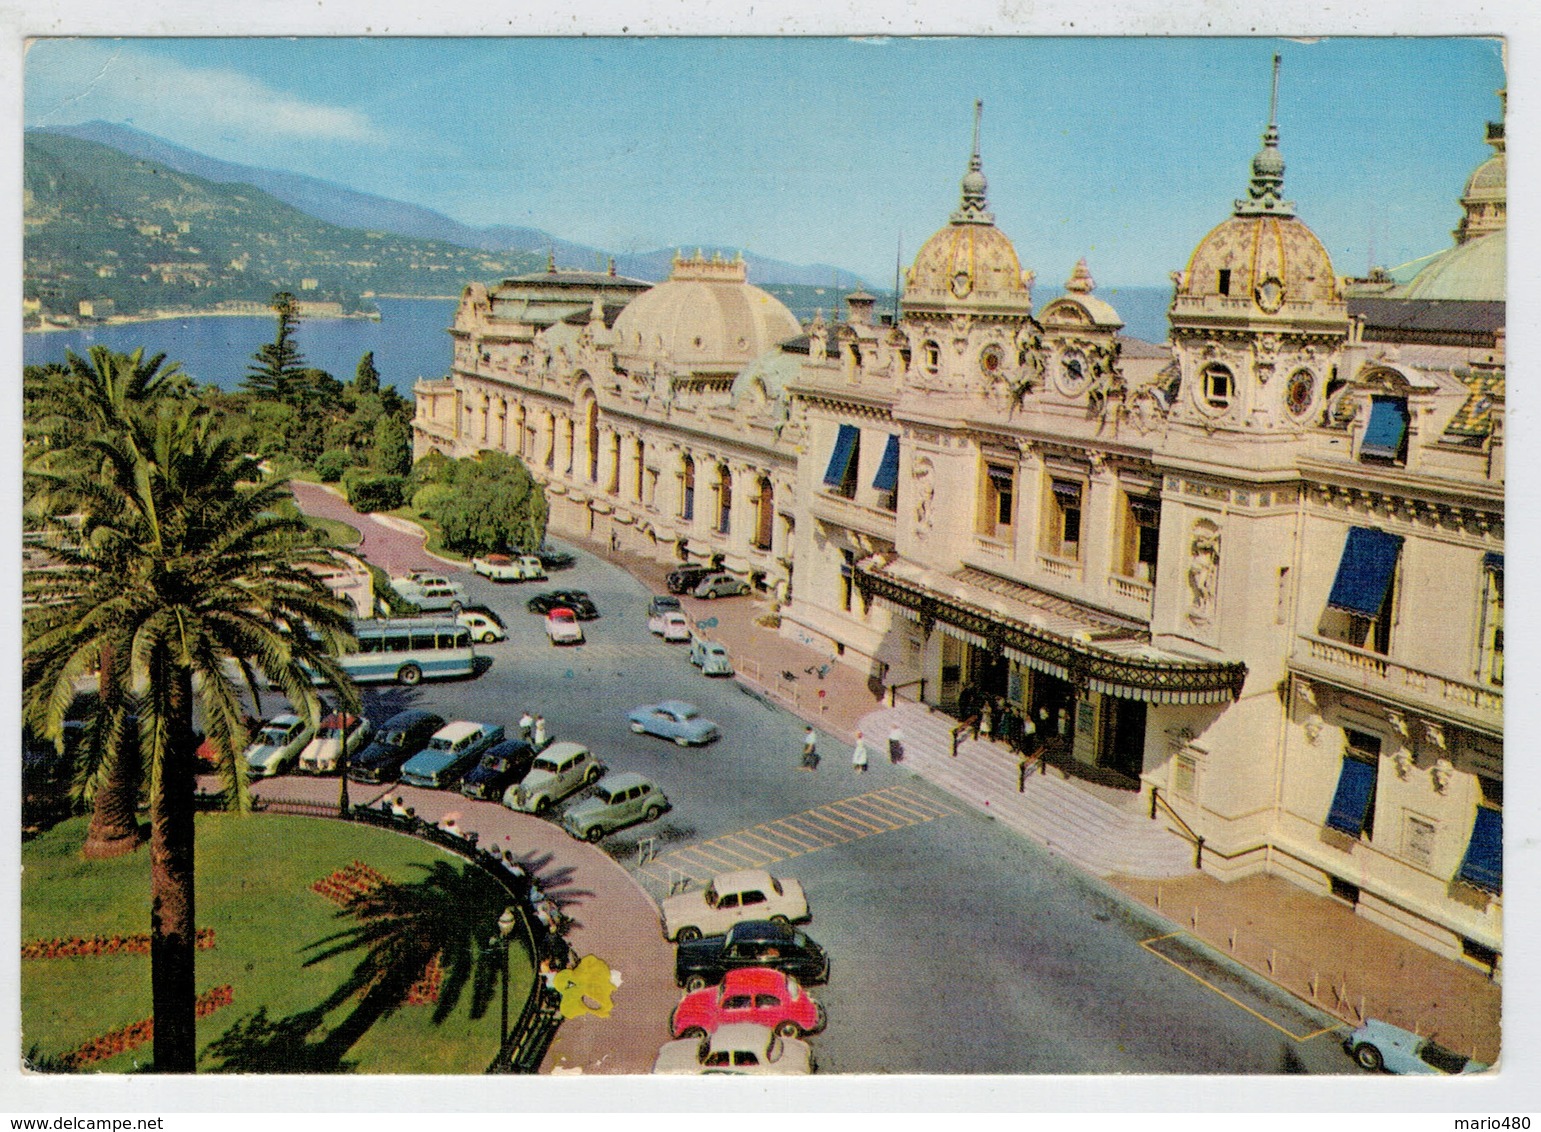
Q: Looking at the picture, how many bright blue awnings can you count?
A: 6